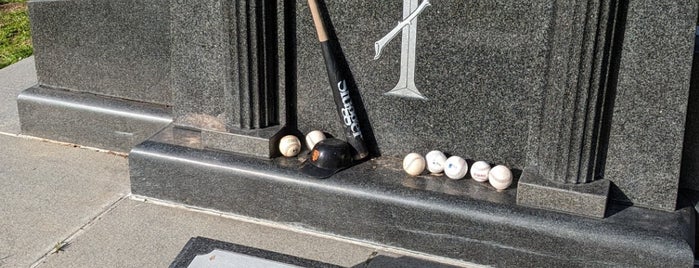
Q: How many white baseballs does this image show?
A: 7